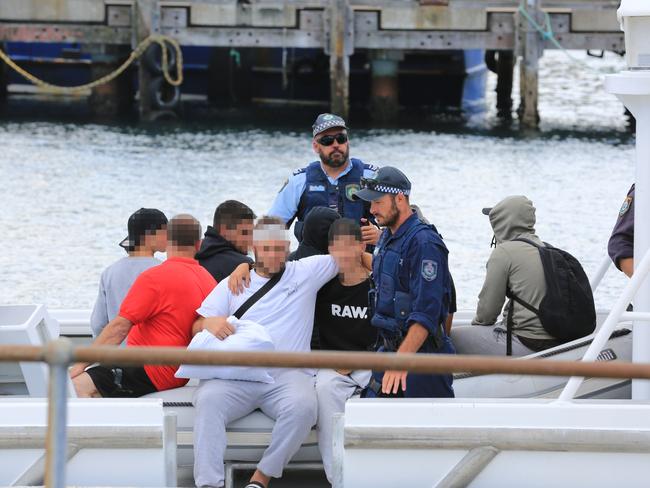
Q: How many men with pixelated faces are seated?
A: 5